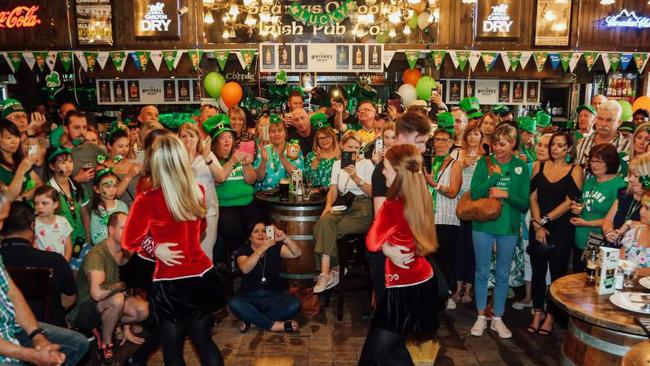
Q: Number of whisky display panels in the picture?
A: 3